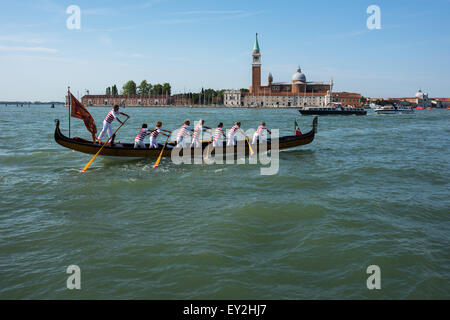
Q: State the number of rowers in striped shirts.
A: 8